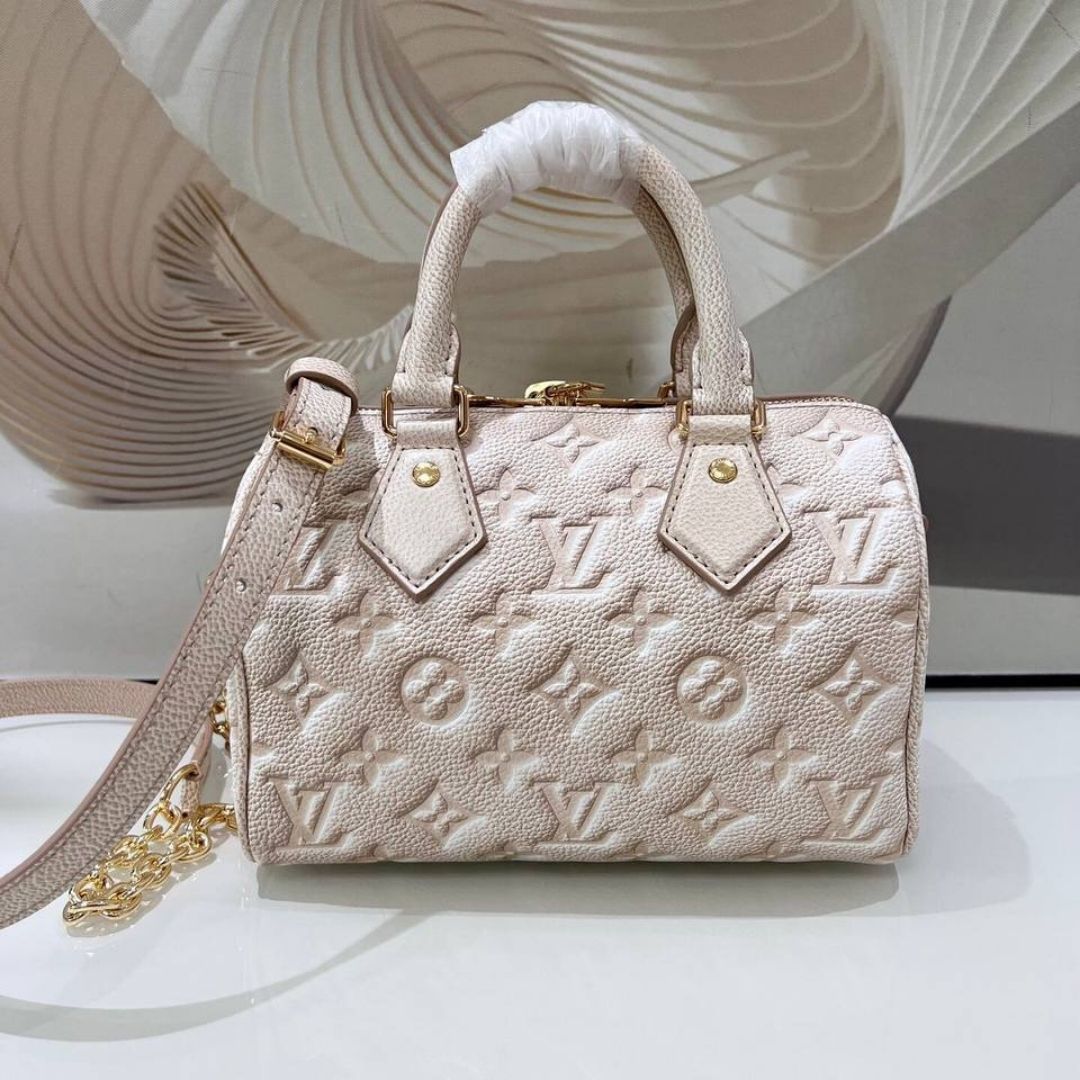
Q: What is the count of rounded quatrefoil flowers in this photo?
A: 2